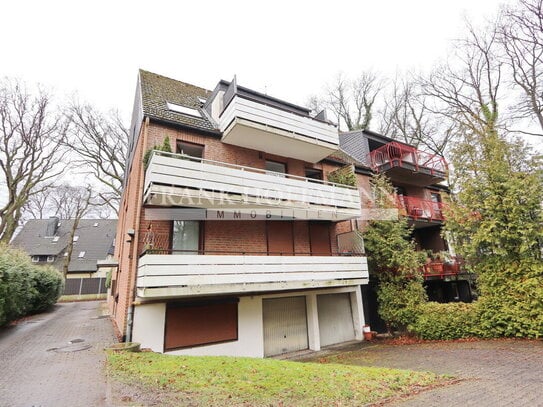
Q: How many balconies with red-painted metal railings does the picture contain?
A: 3